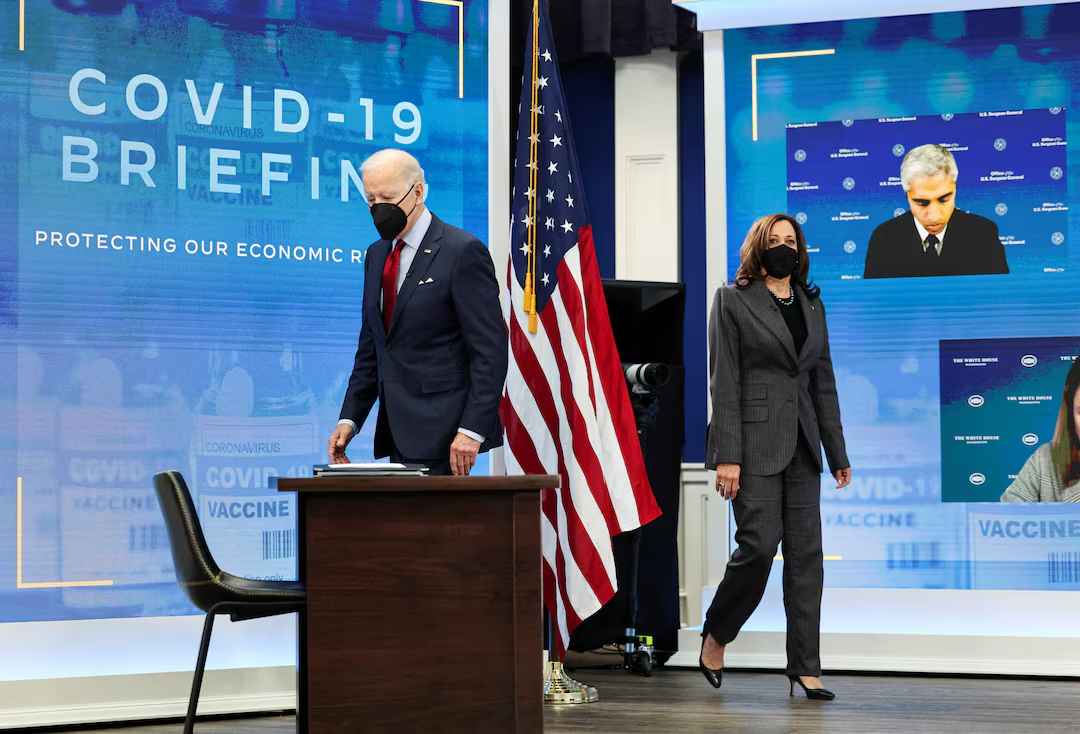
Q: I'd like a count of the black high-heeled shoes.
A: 2